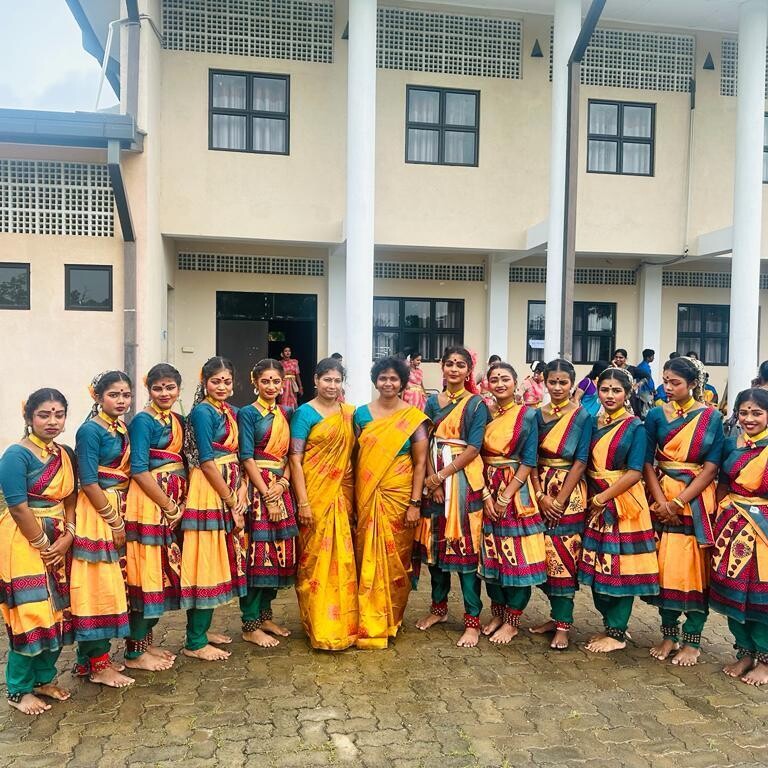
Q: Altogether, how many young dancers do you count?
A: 11